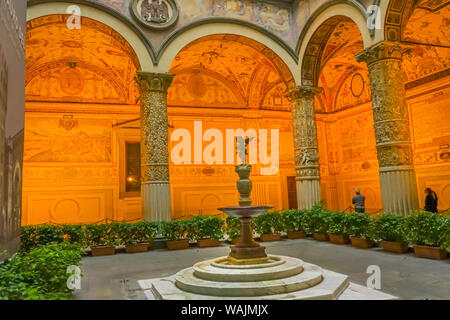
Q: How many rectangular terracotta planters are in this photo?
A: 12